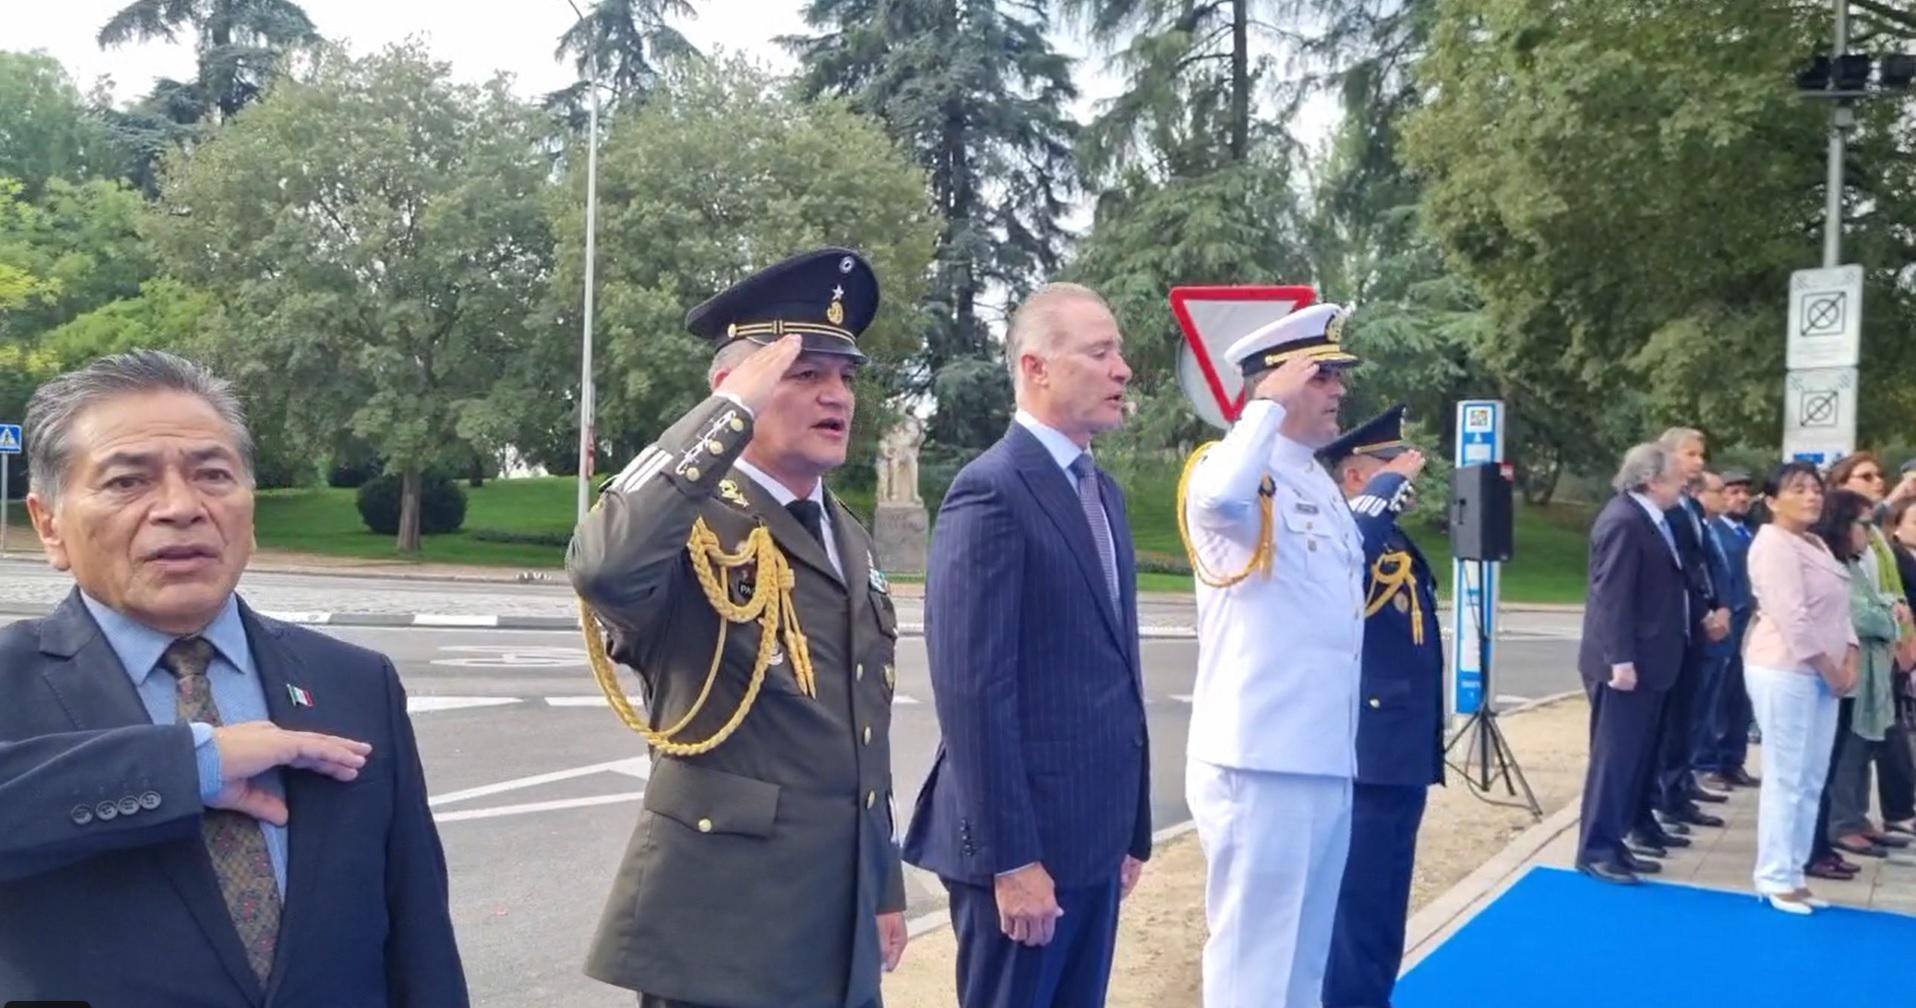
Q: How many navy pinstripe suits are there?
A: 1